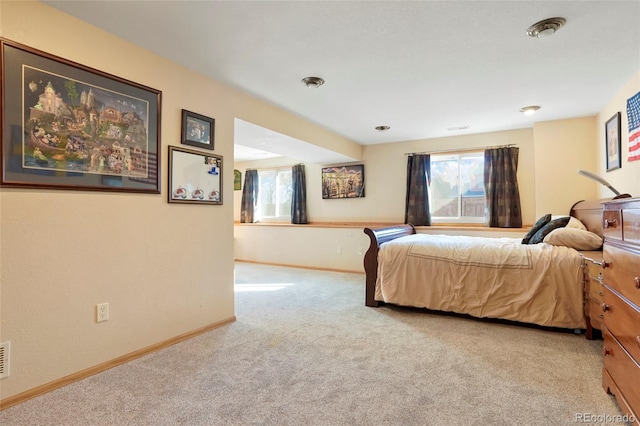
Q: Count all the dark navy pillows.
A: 2